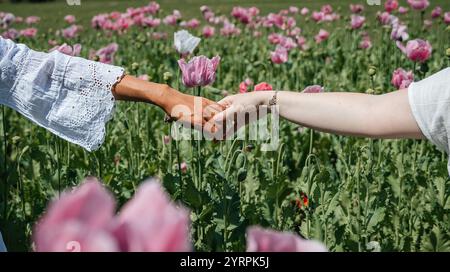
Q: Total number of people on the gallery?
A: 2